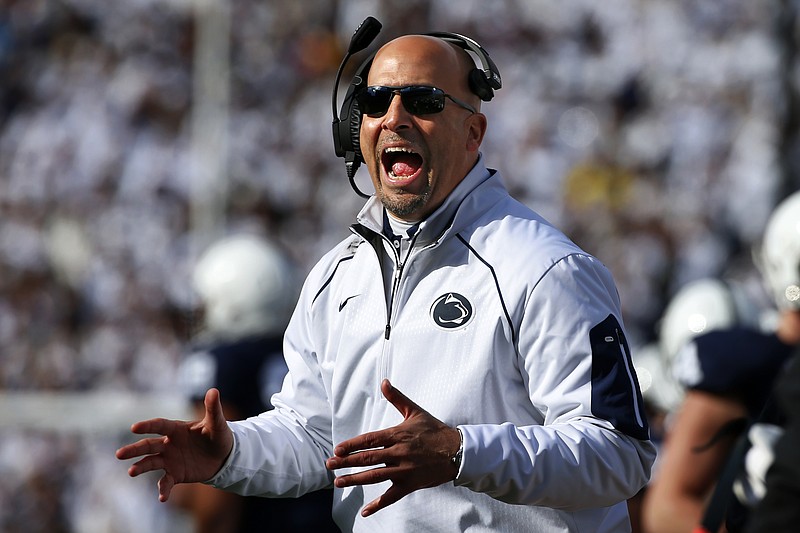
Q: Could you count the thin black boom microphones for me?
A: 1